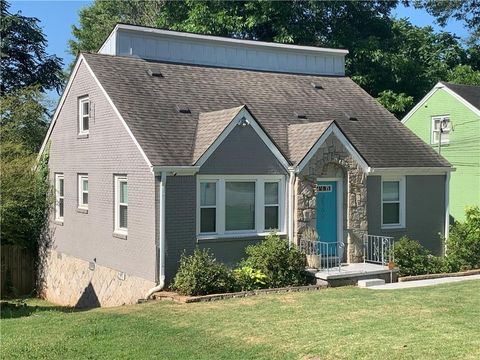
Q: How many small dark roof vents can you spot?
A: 5